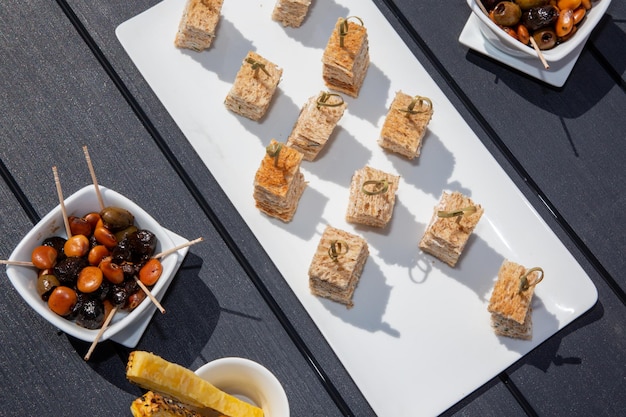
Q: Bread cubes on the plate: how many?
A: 11